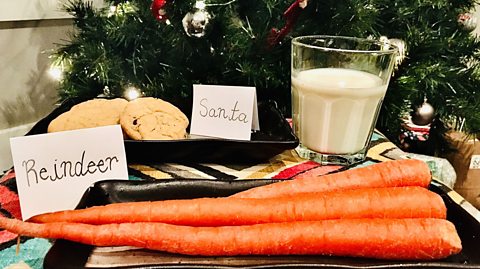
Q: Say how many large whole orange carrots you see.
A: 3